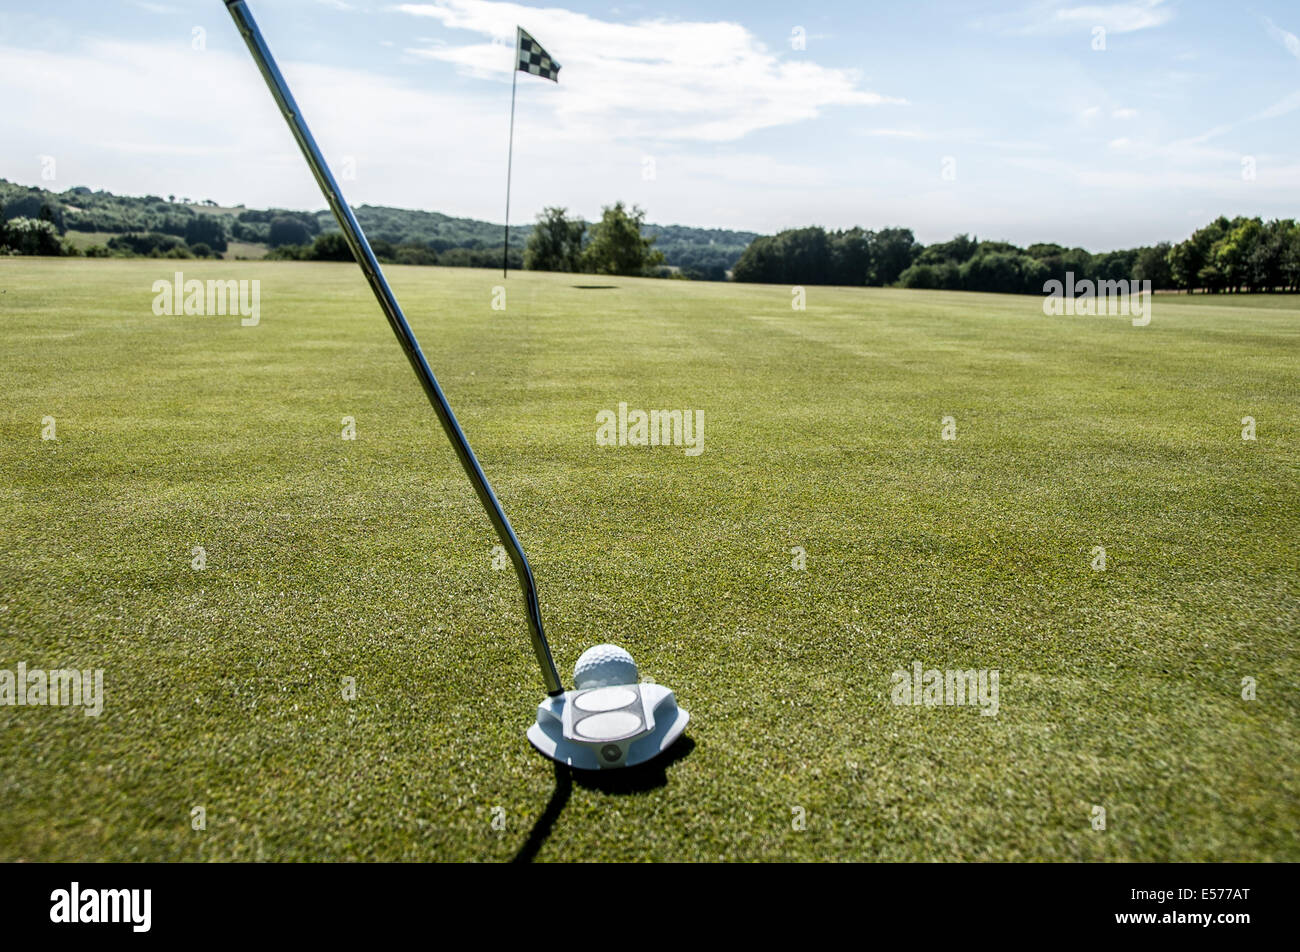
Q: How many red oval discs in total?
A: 0